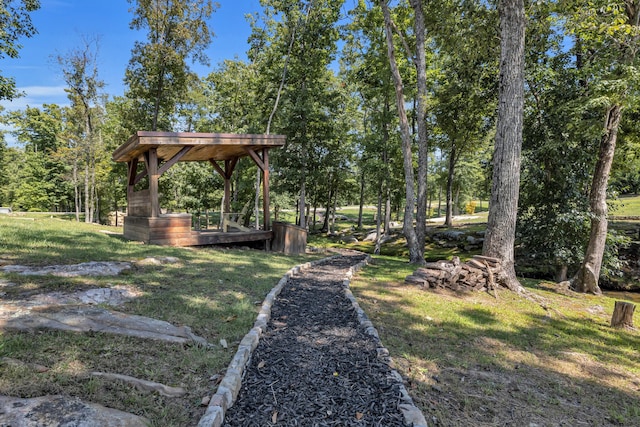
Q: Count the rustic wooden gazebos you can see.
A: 1